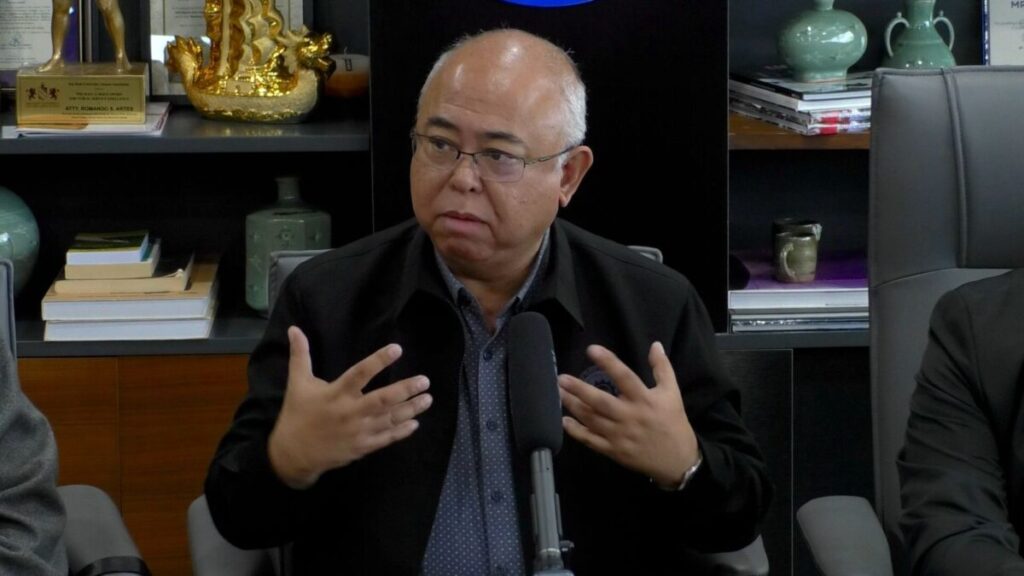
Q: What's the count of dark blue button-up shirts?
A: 1